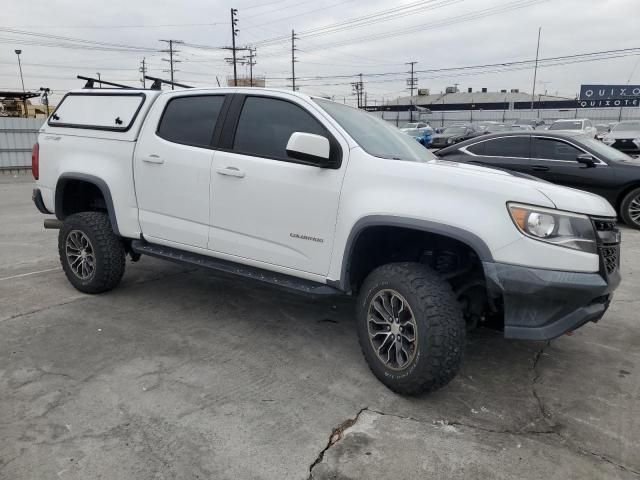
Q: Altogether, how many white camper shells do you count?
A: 1